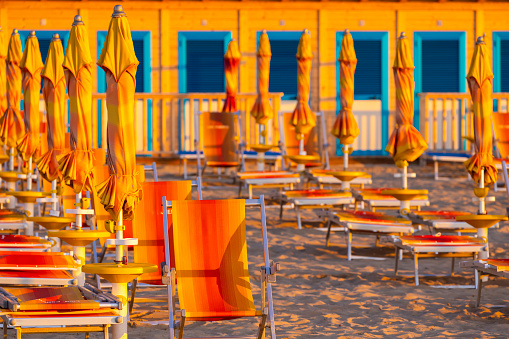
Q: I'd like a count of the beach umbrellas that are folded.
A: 12